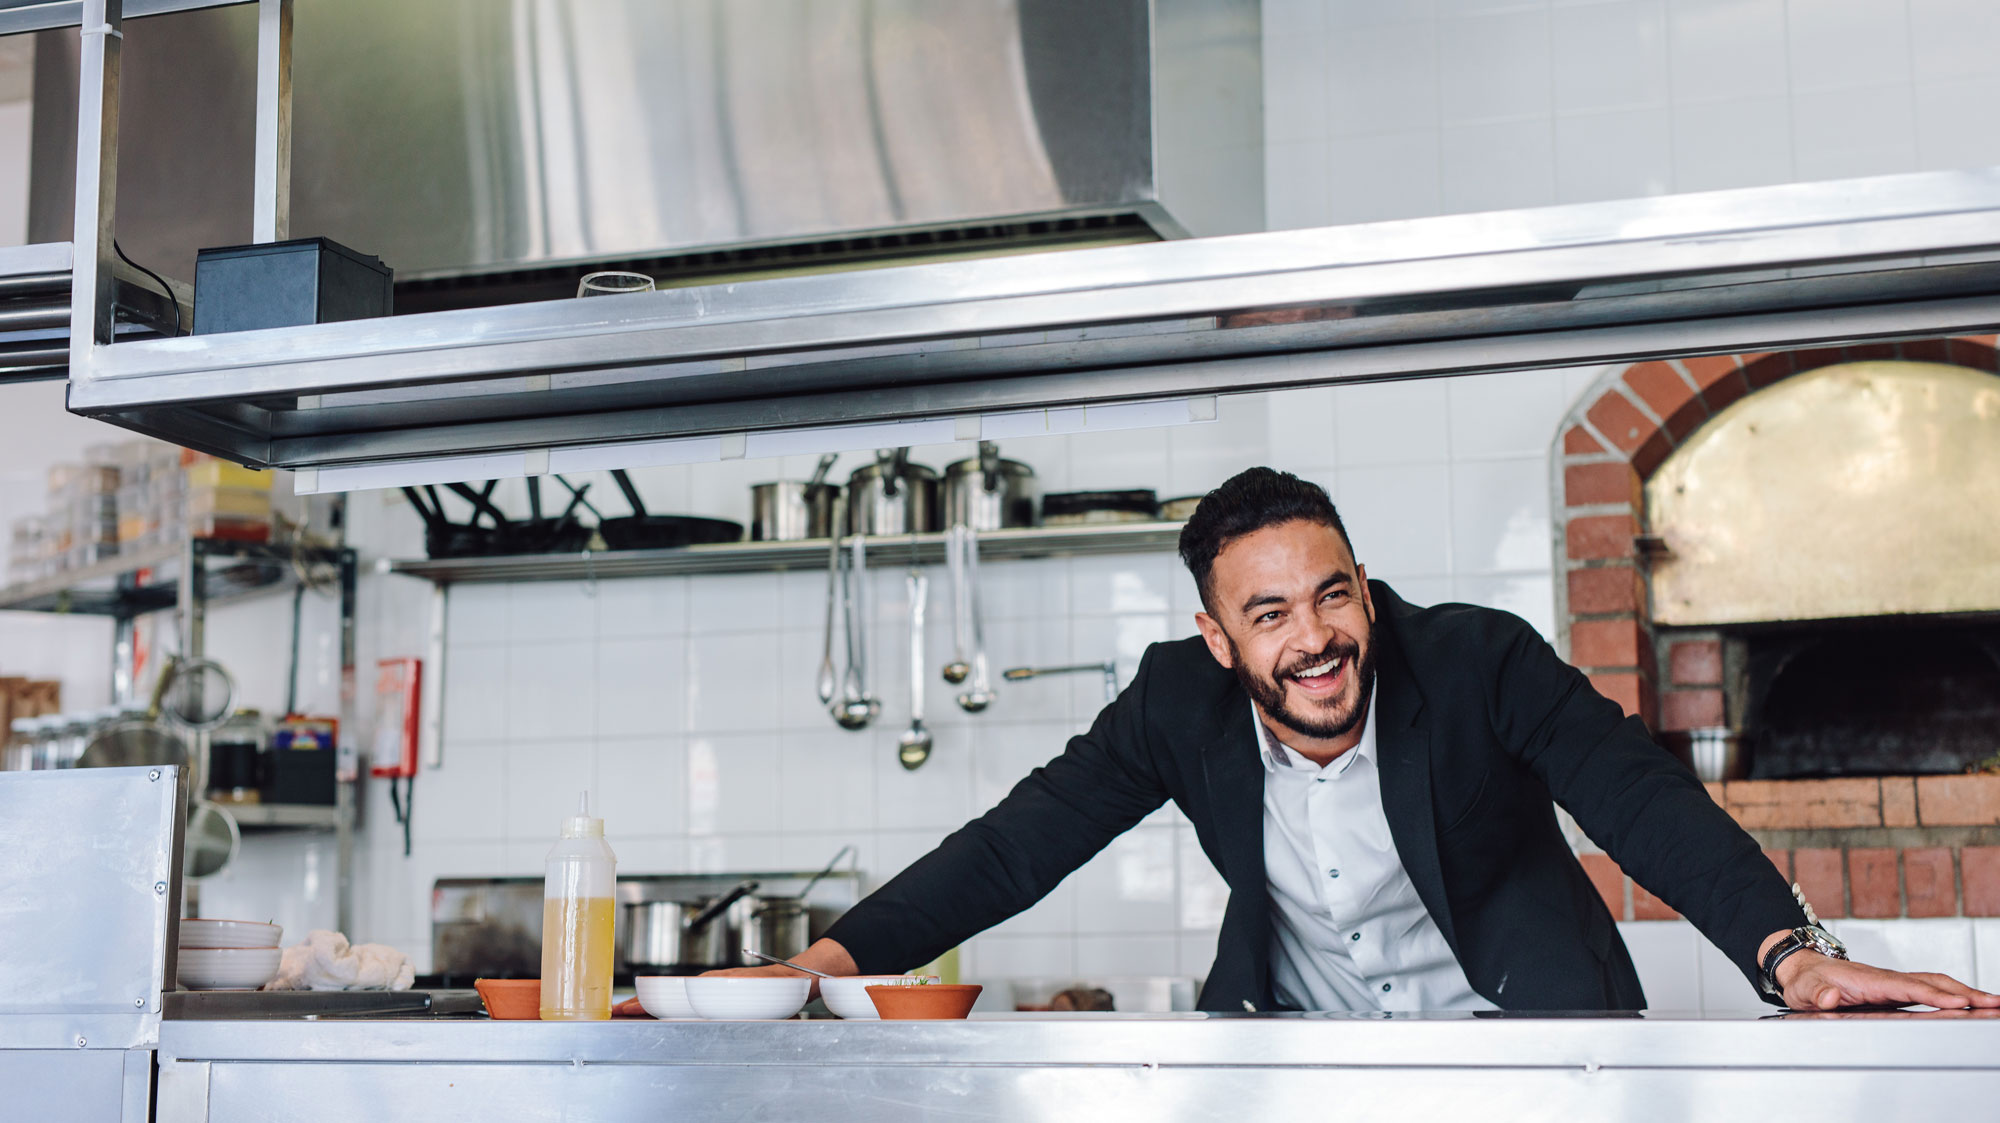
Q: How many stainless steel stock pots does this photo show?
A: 5